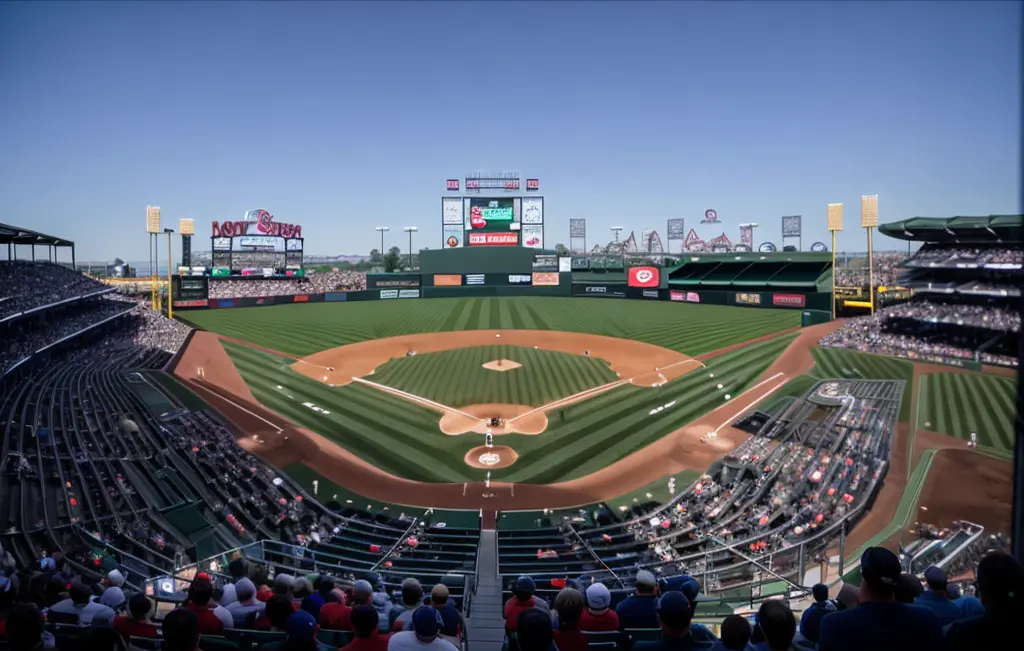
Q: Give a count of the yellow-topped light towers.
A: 4